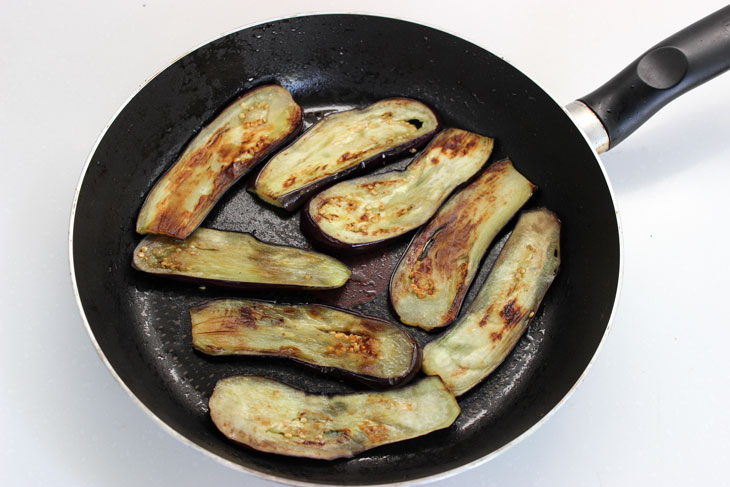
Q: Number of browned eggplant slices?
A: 8